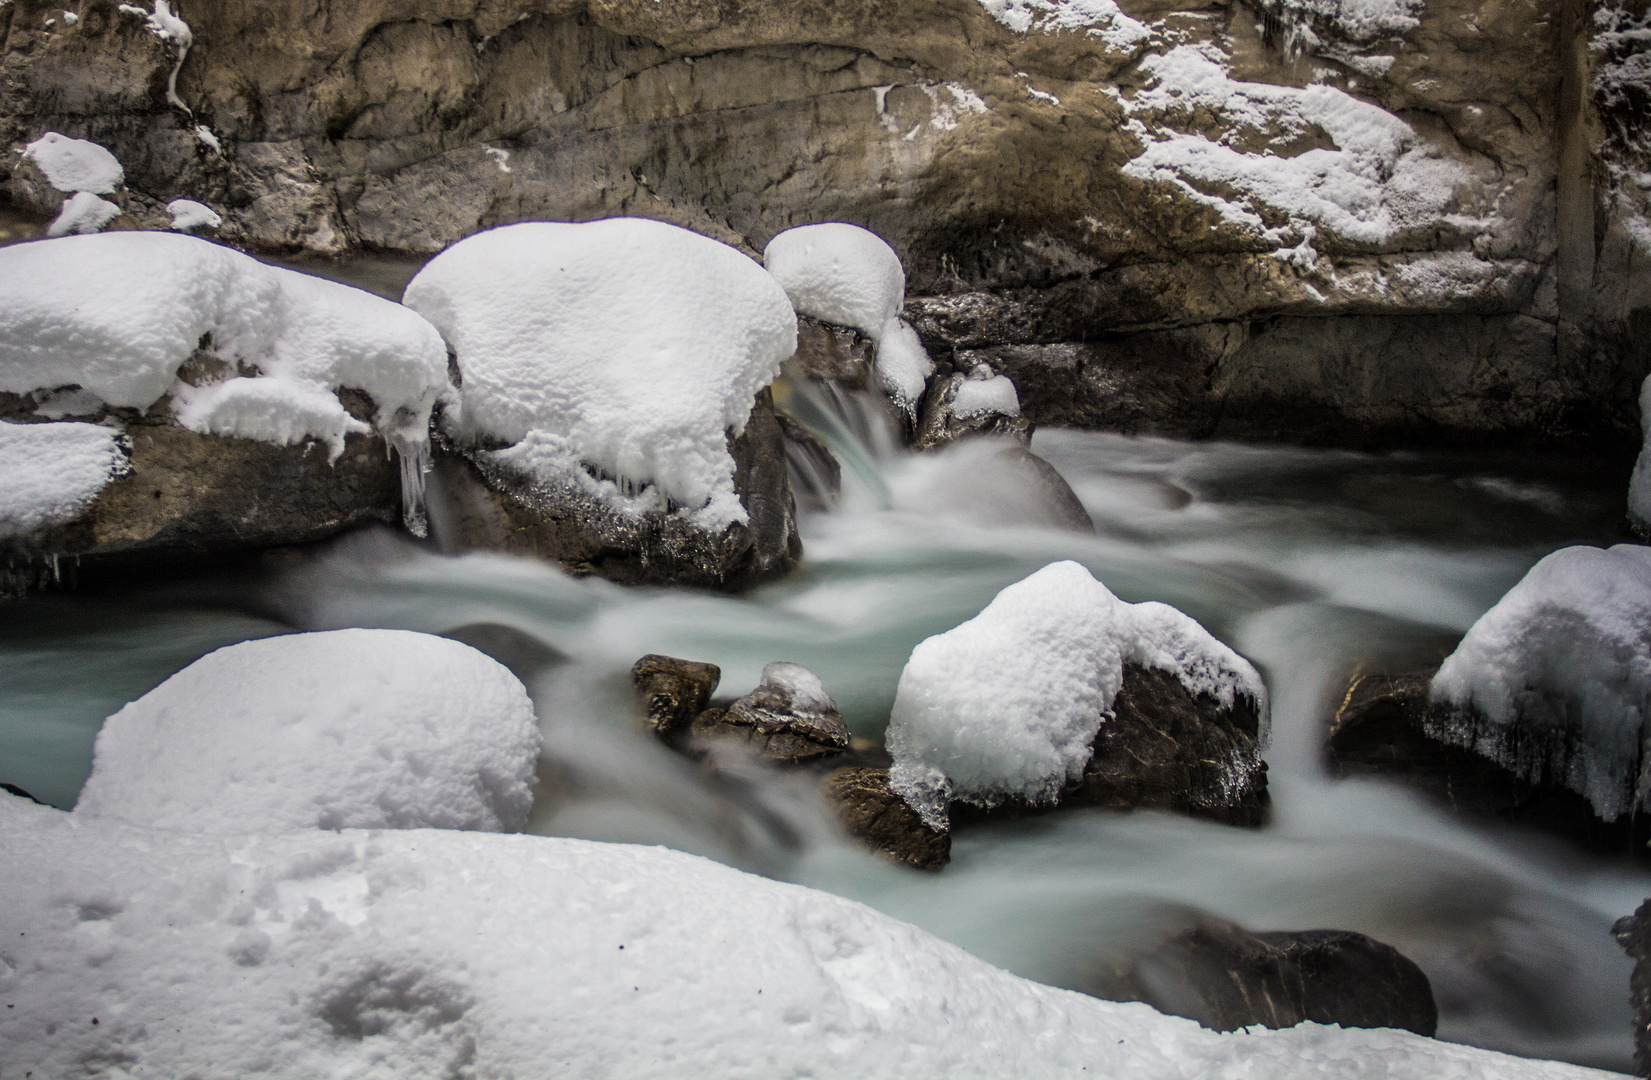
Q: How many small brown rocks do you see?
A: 3